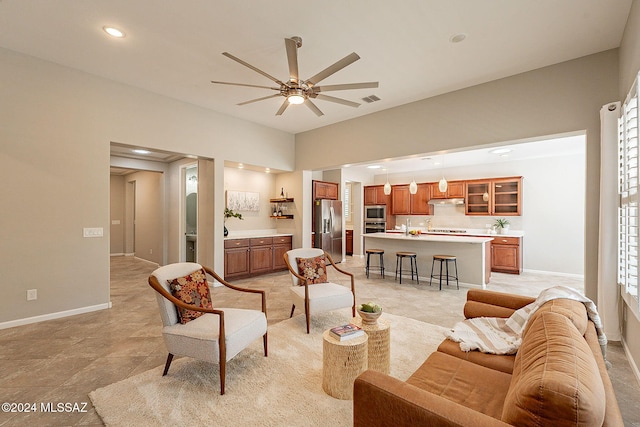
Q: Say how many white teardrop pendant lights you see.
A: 3